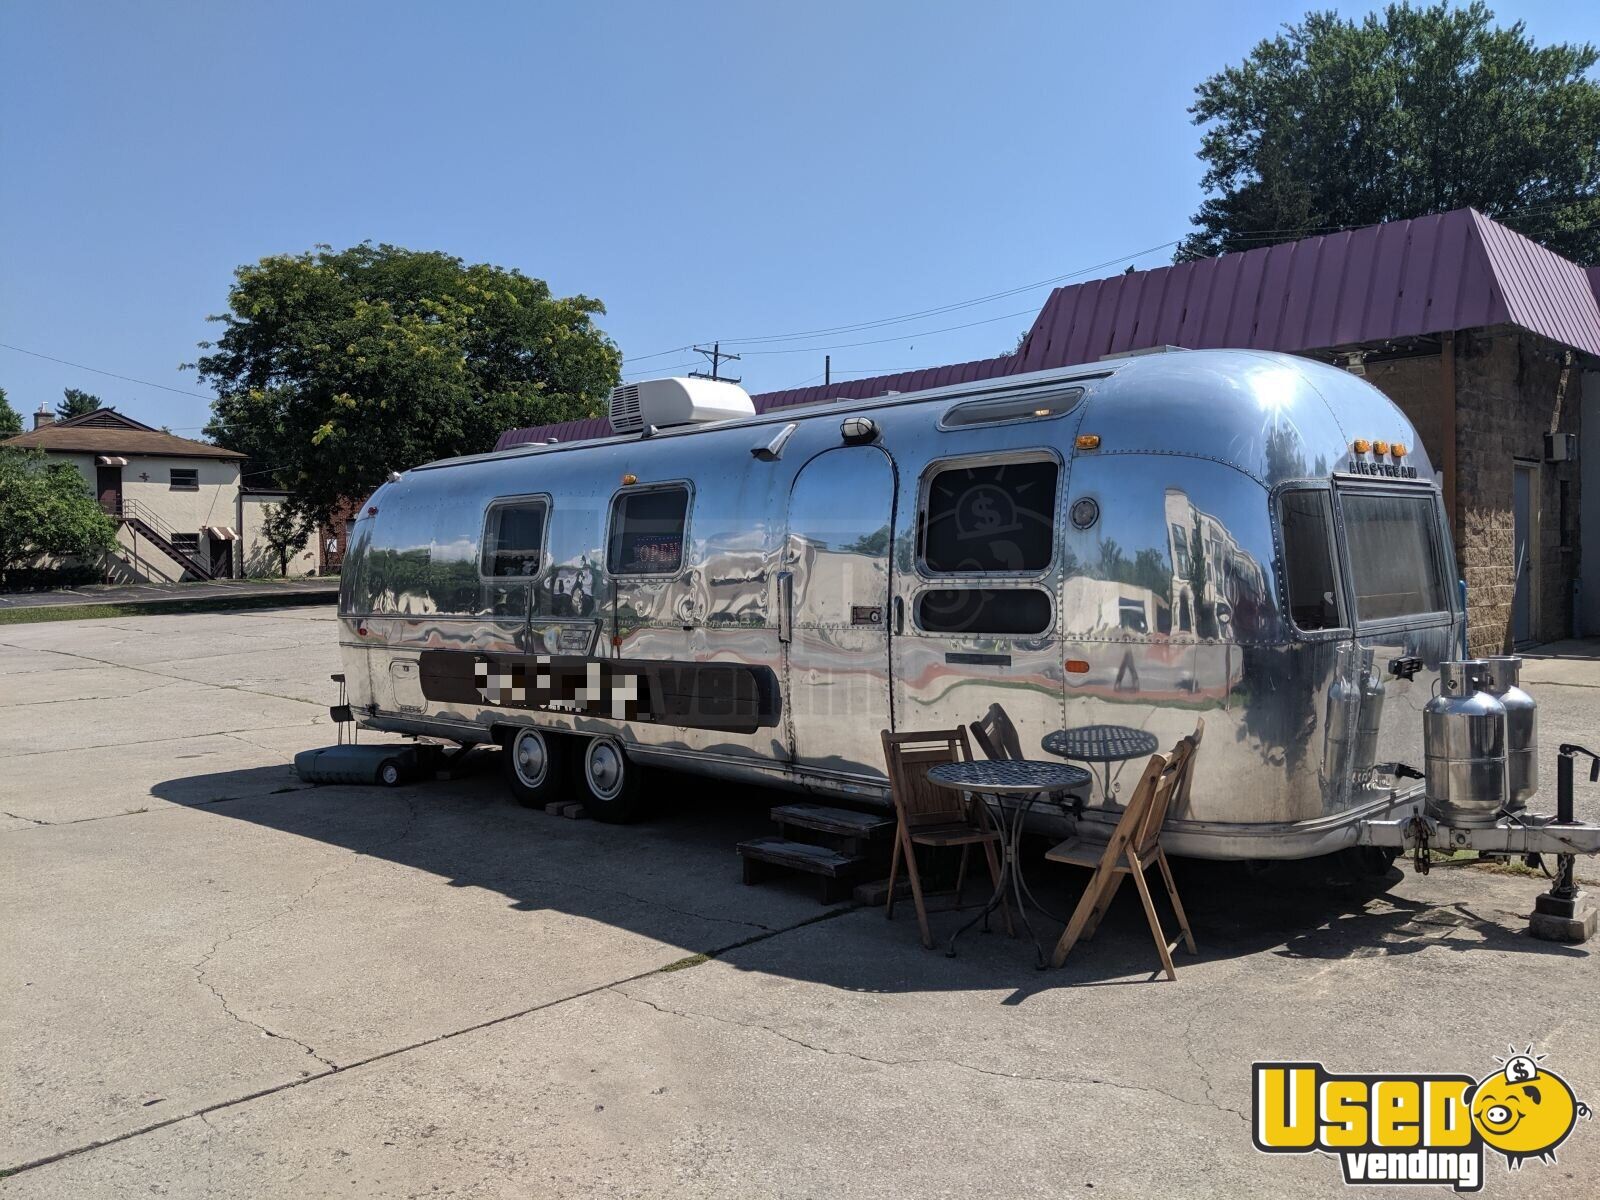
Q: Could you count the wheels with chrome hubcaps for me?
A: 2